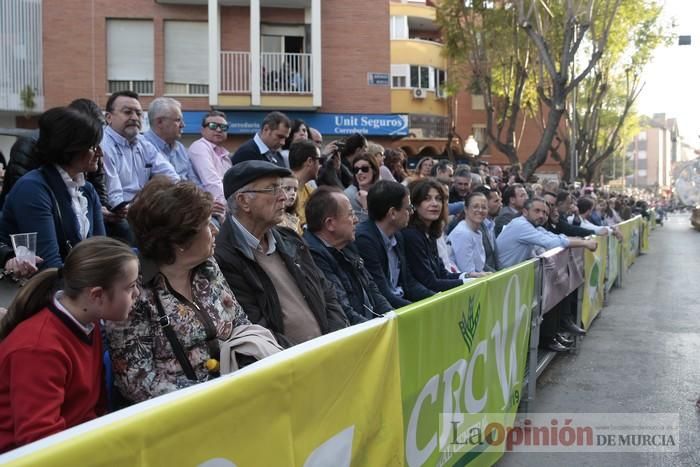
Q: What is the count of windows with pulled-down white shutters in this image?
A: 2